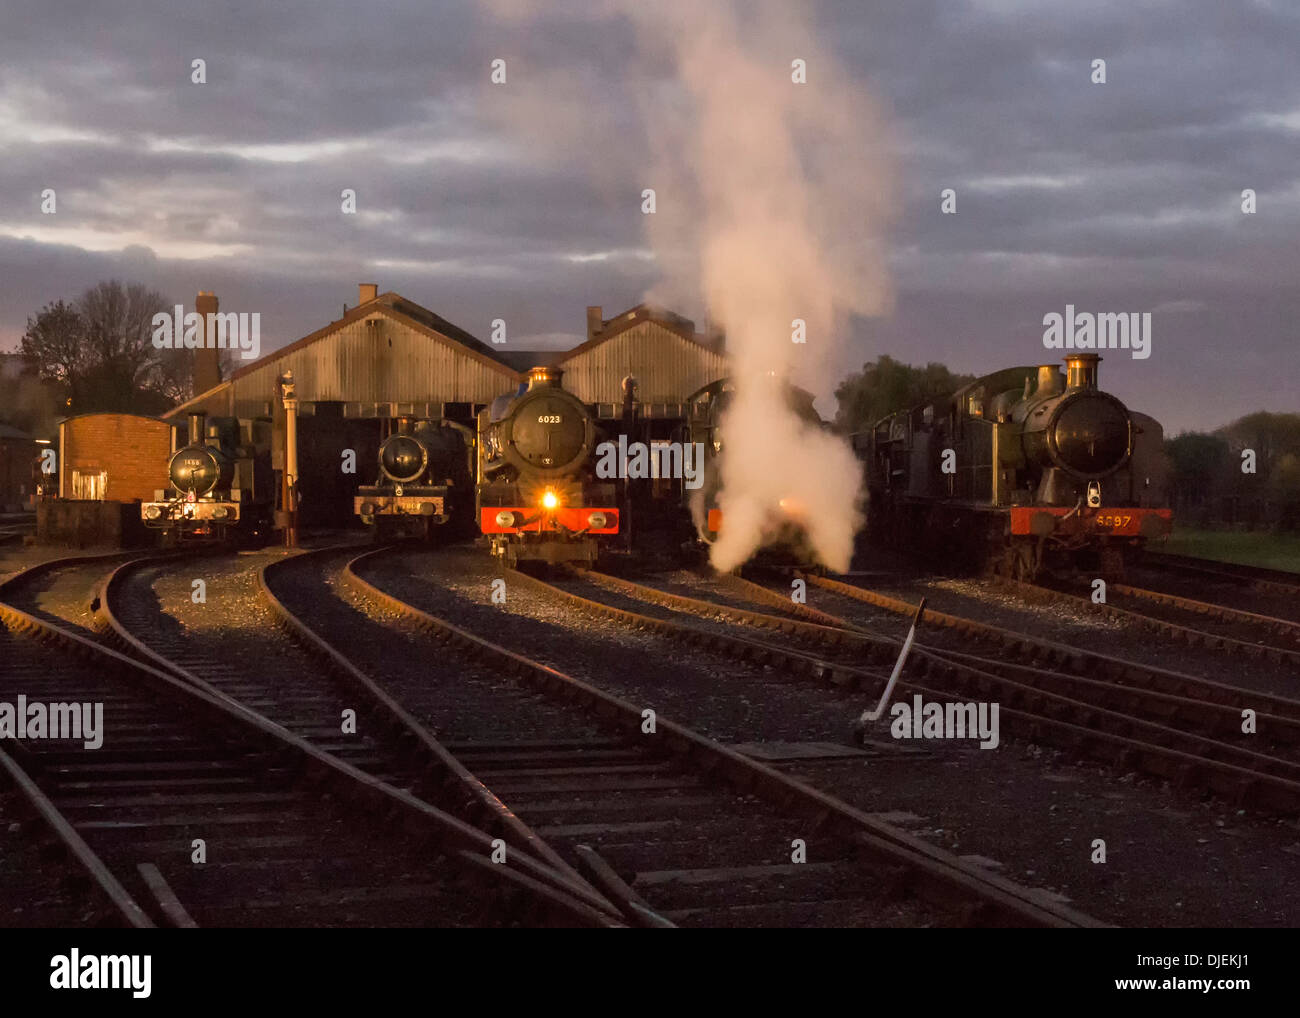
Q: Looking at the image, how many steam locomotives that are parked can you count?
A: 5